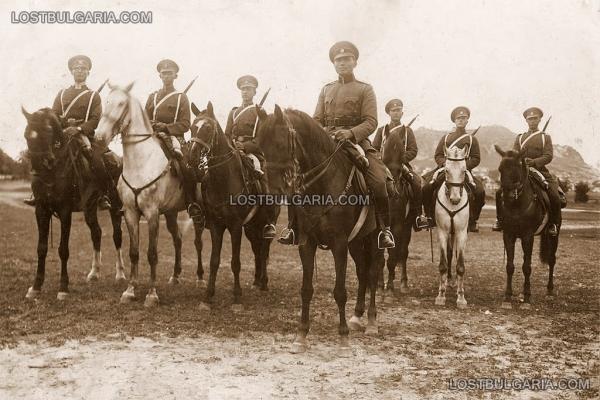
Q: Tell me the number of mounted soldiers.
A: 7